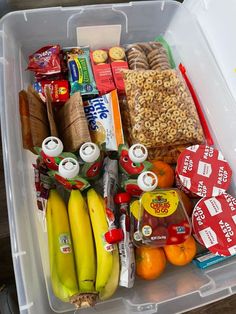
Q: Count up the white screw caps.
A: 5